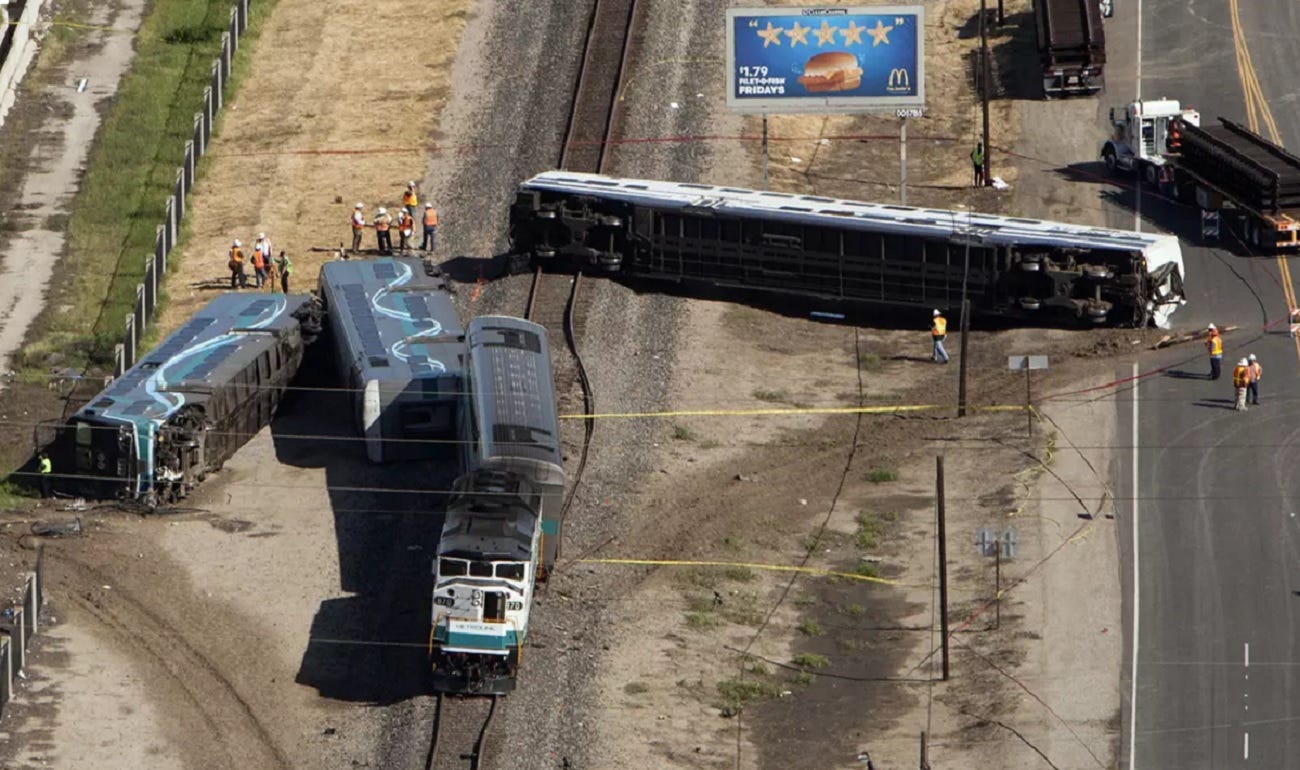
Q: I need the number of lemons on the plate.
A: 0